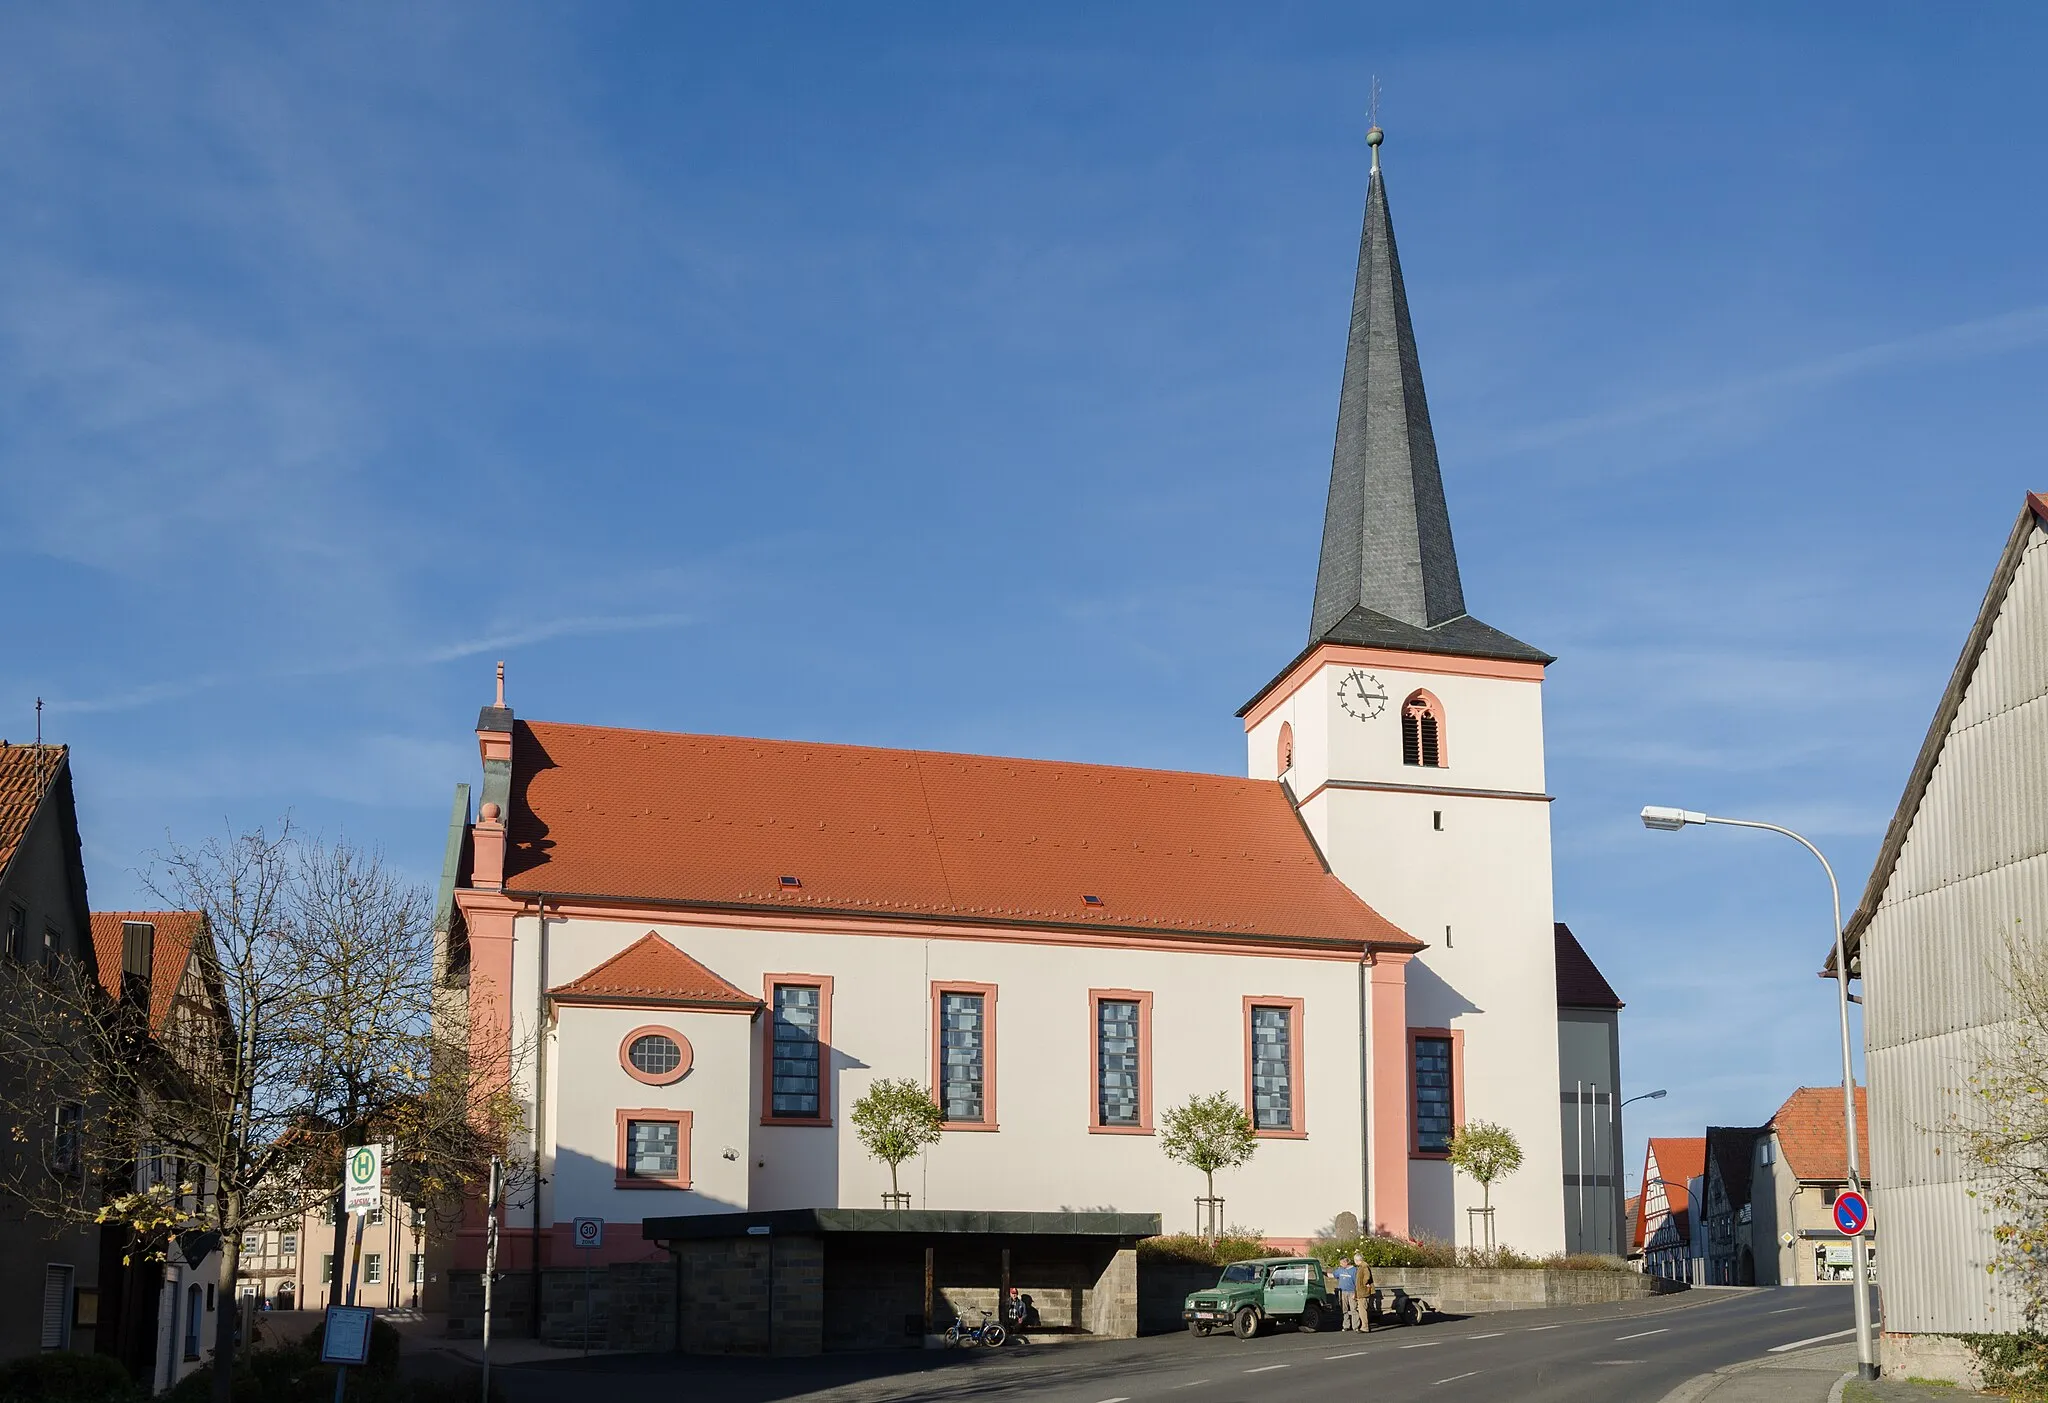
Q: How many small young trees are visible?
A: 3